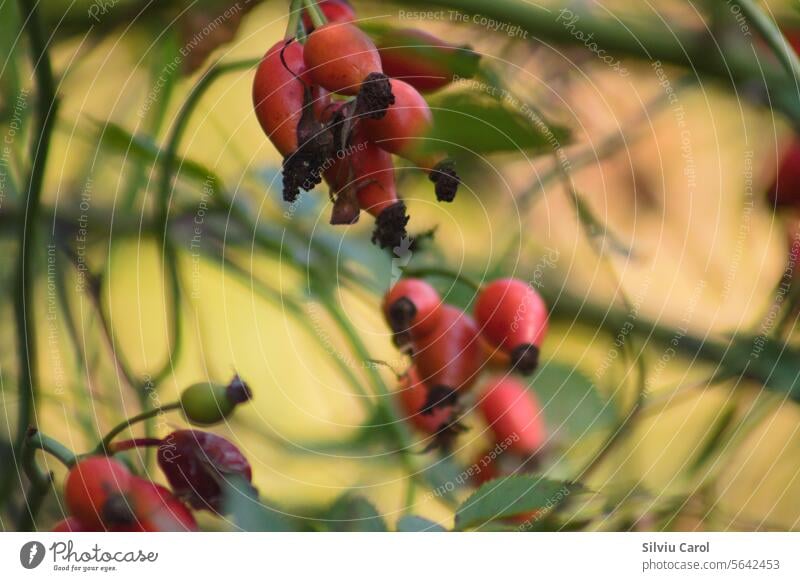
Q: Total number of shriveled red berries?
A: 1